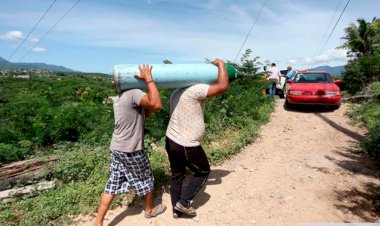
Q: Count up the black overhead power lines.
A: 5